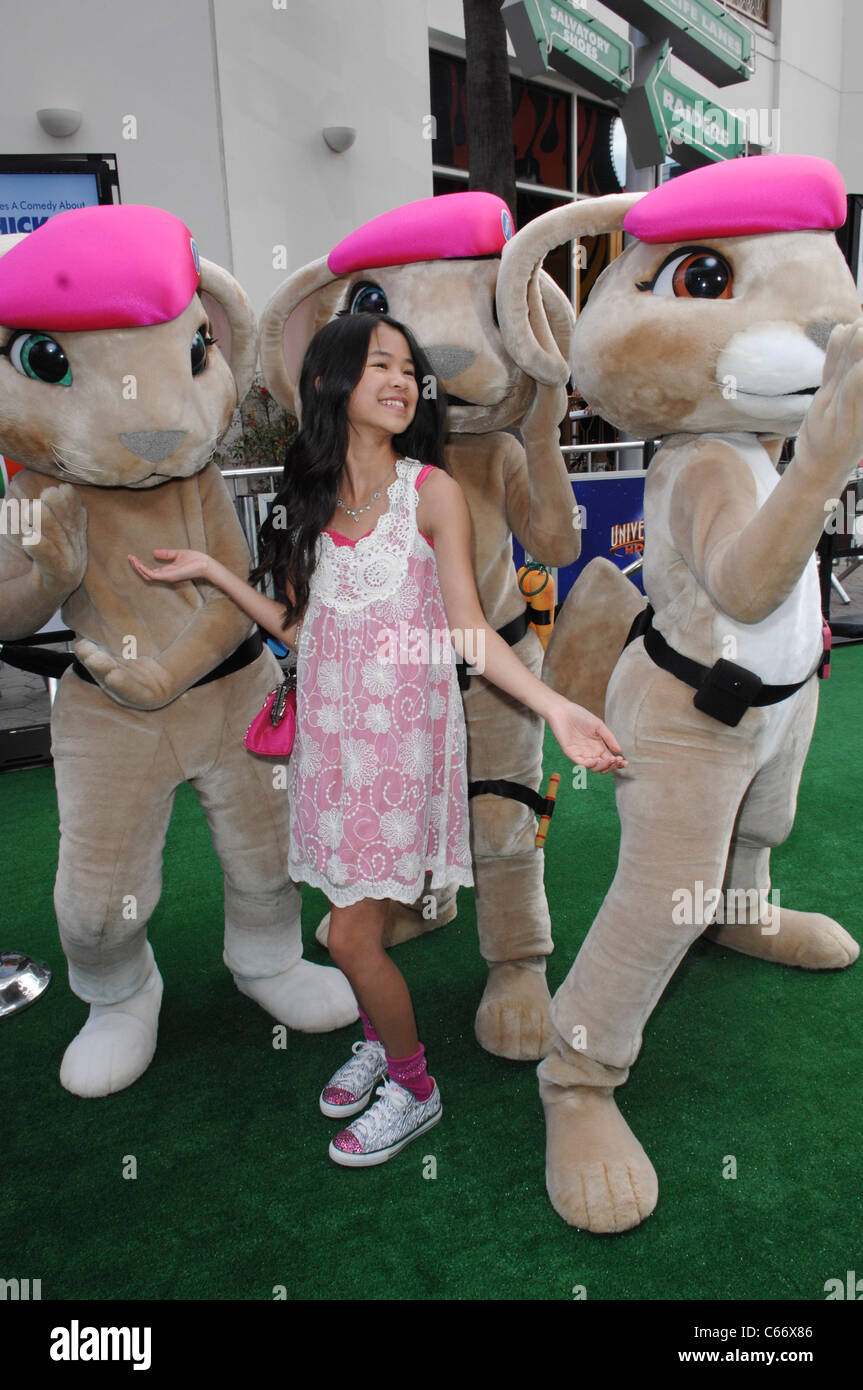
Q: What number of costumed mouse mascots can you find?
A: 3